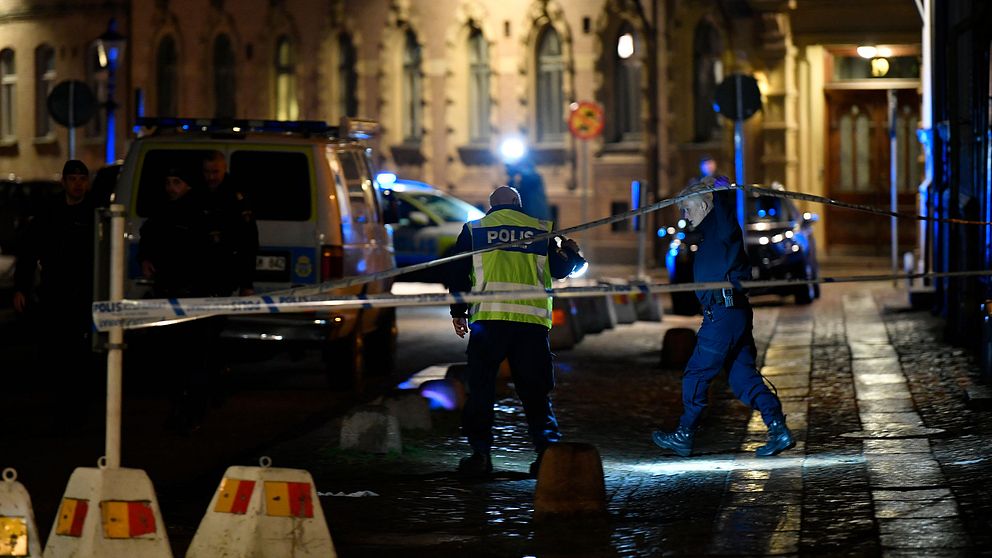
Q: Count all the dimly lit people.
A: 3